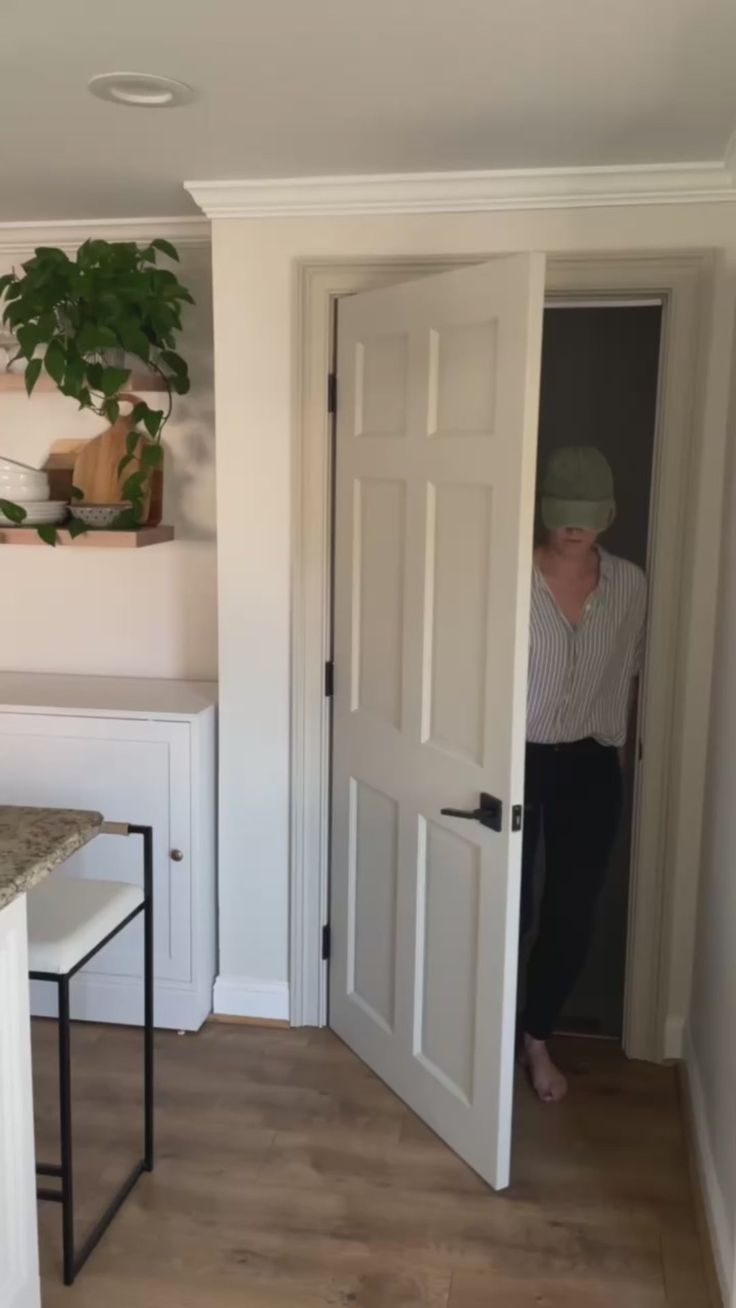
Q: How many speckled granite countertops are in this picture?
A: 1